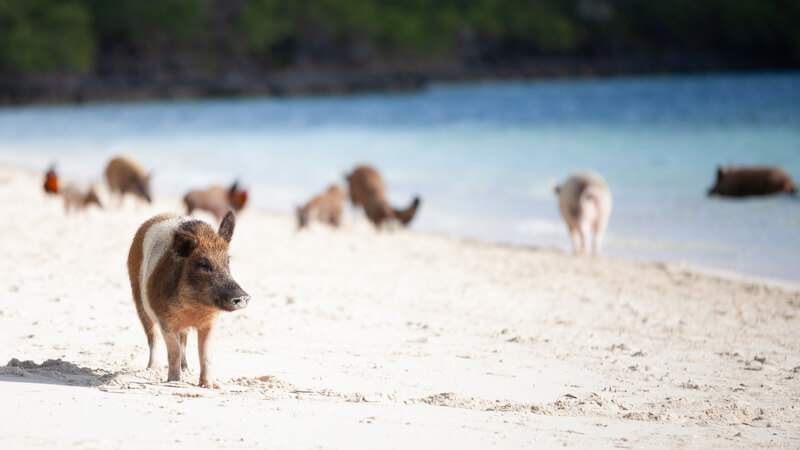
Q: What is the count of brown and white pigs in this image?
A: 1